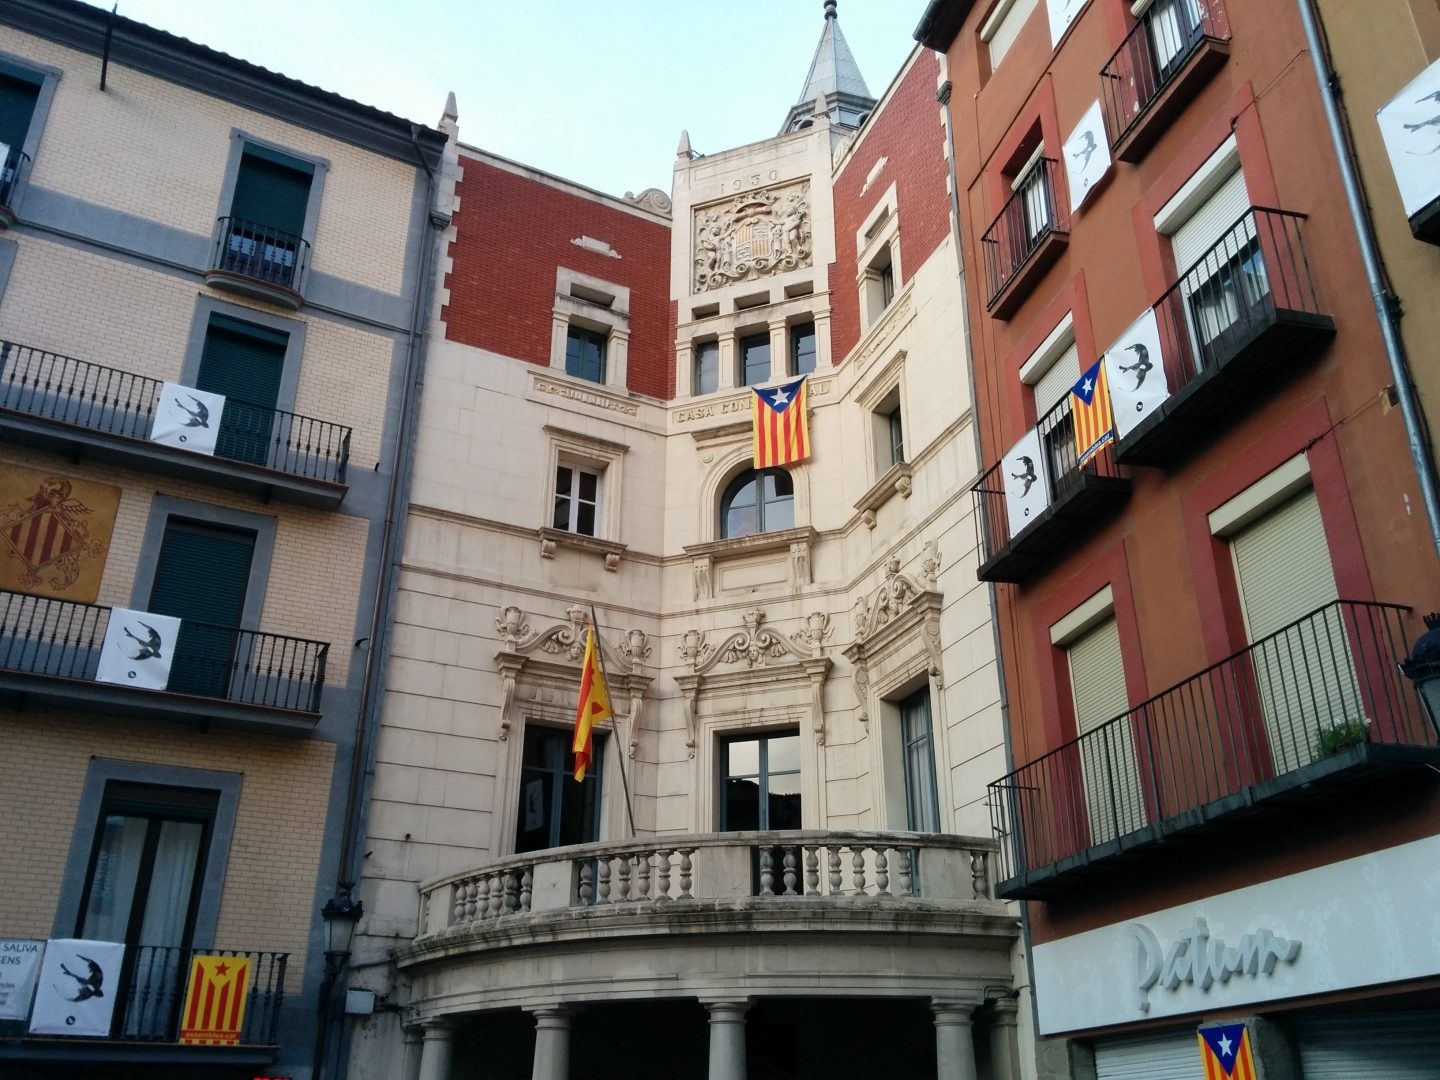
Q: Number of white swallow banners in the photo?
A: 8